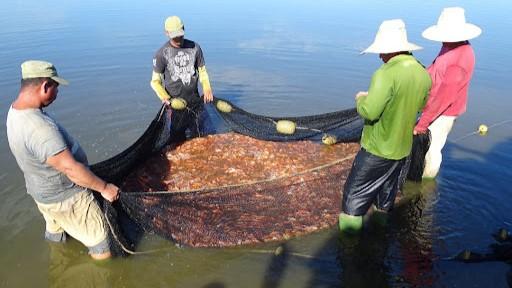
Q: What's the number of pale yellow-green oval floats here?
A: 5